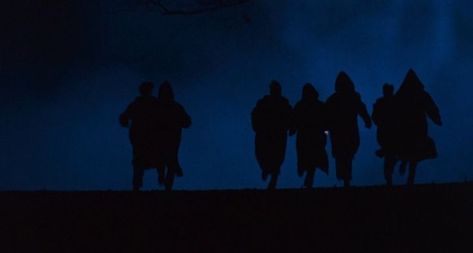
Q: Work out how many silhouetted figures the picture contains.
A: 7